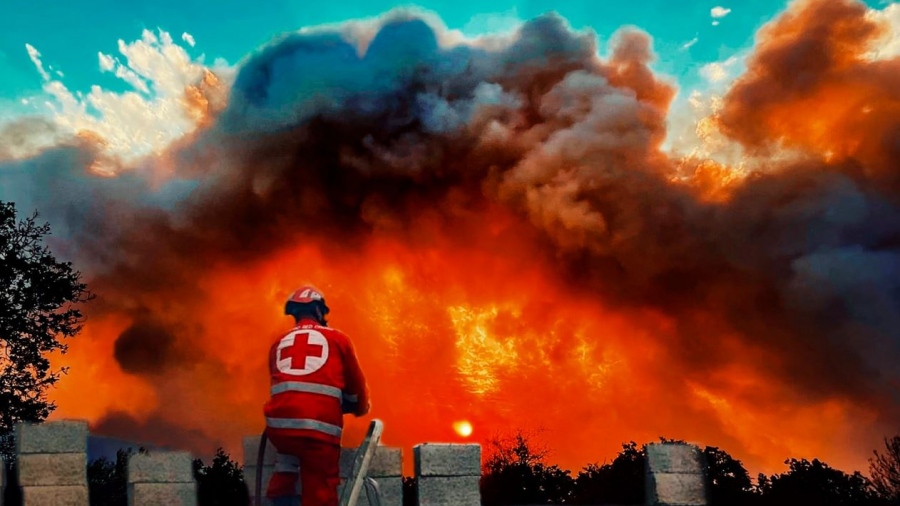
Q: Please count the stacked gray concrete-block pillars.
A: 6